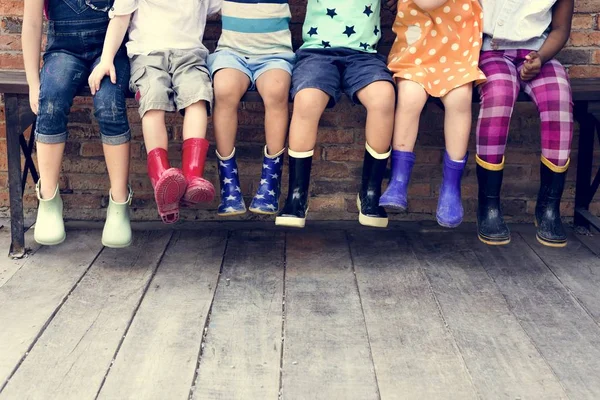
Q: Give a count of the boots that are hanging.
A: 12